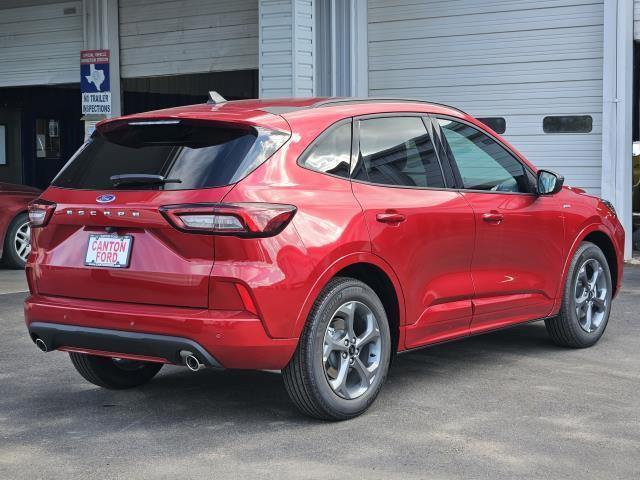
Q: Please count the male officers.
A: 0